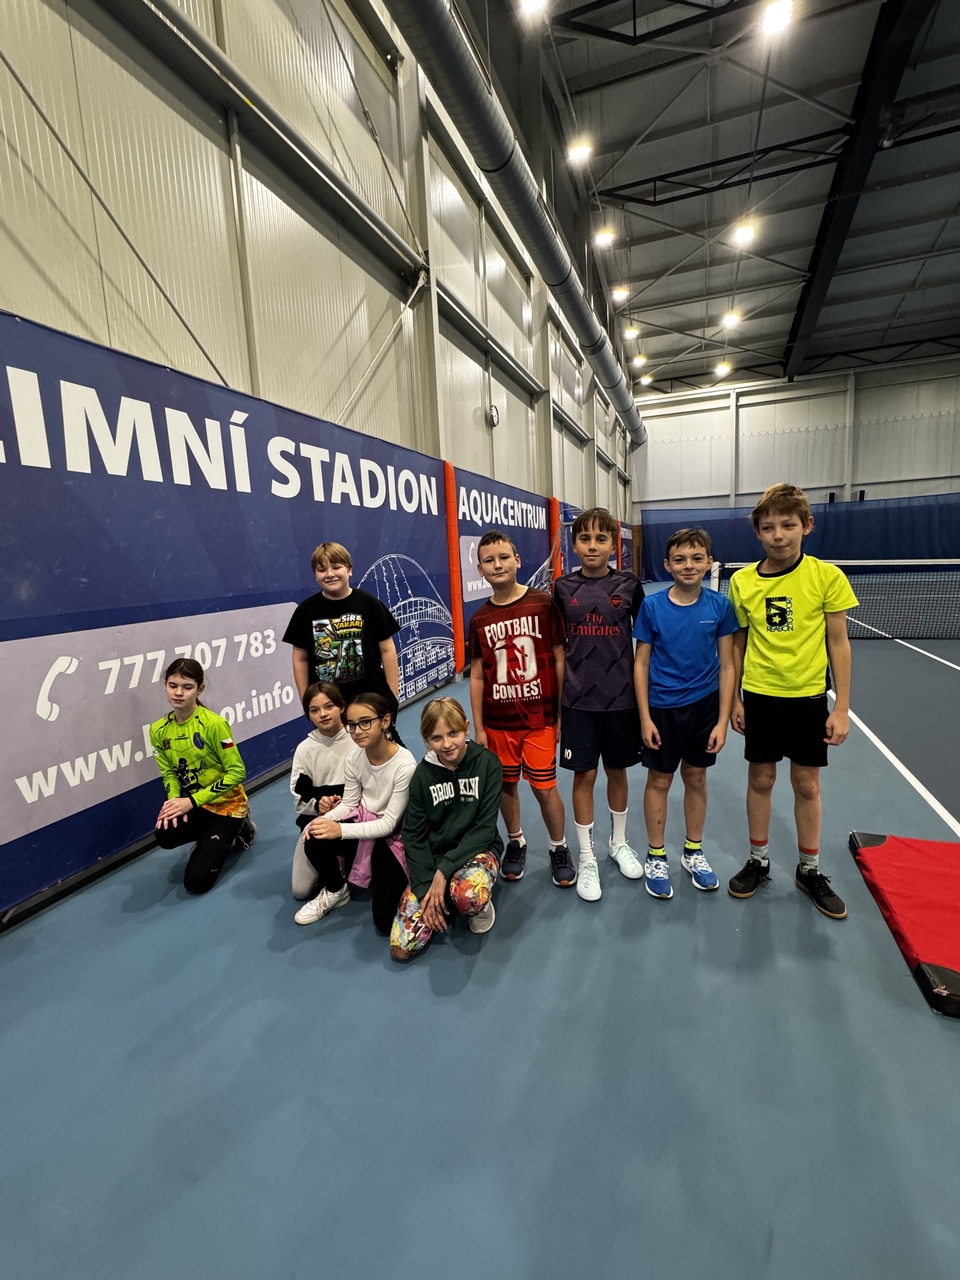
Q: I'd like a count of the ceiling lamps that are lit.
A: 11